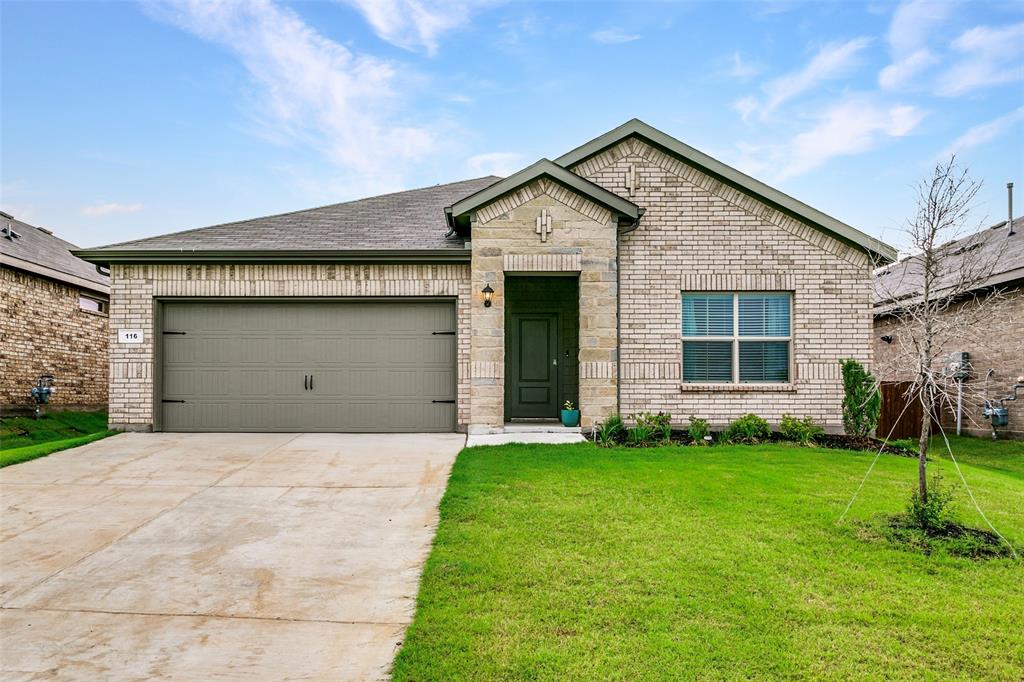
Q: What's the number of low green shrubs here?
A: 5